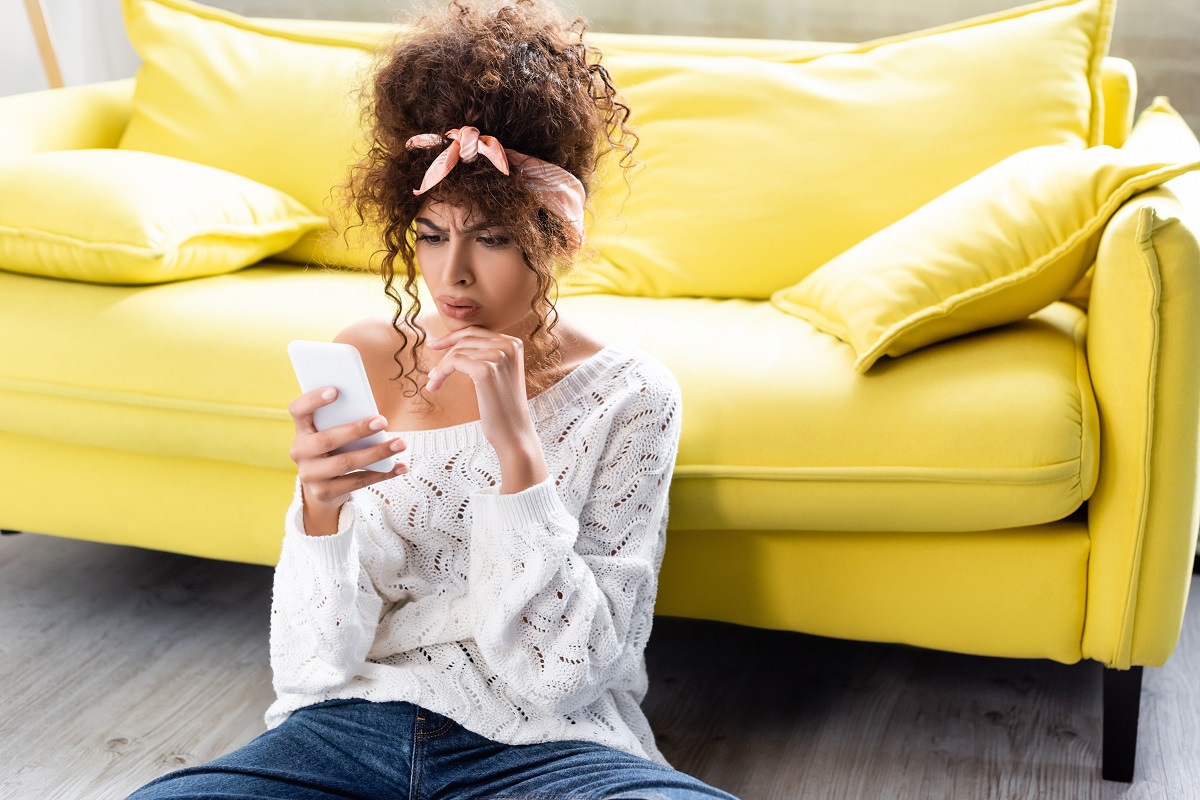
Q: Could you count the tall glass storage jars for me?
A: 0